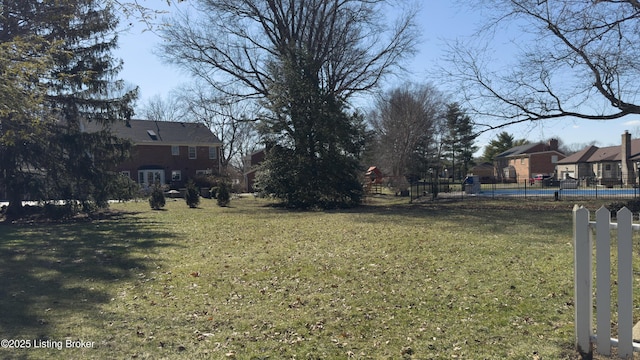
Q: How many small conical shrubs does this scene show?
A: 3